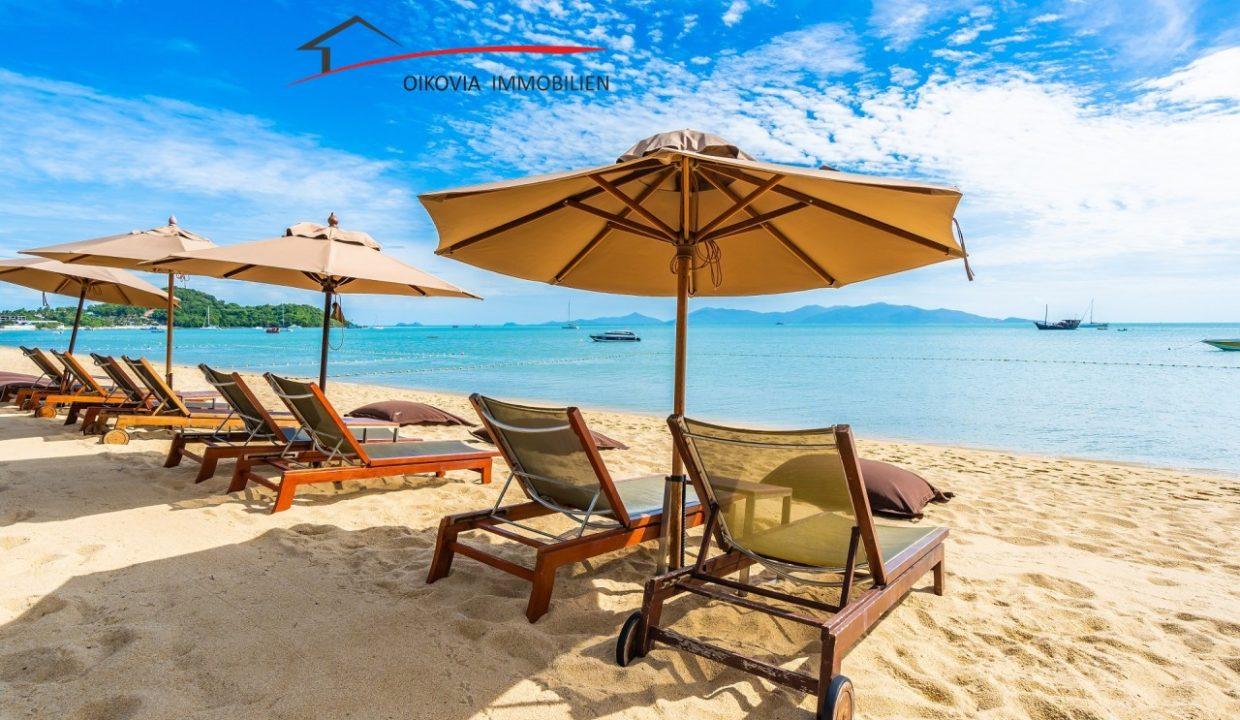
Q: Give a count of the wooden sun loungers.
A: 8